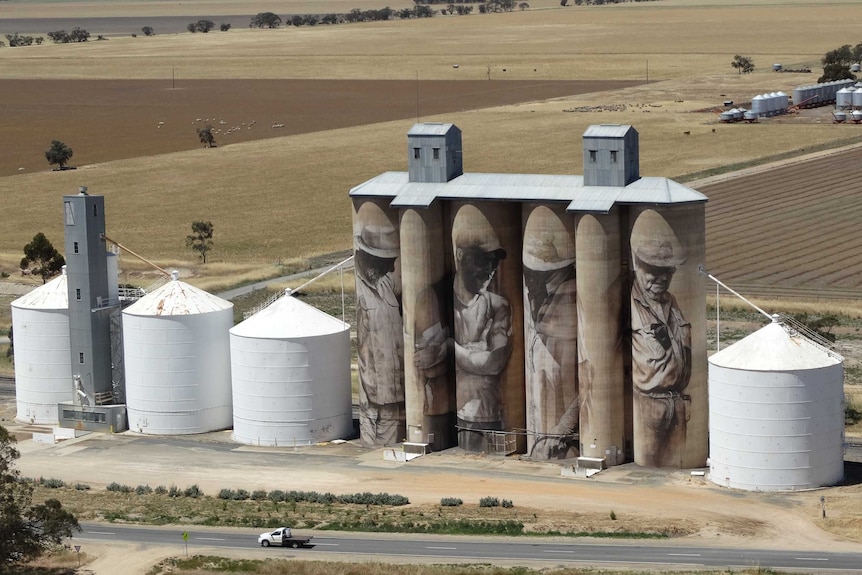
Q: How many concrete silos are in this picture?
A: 6